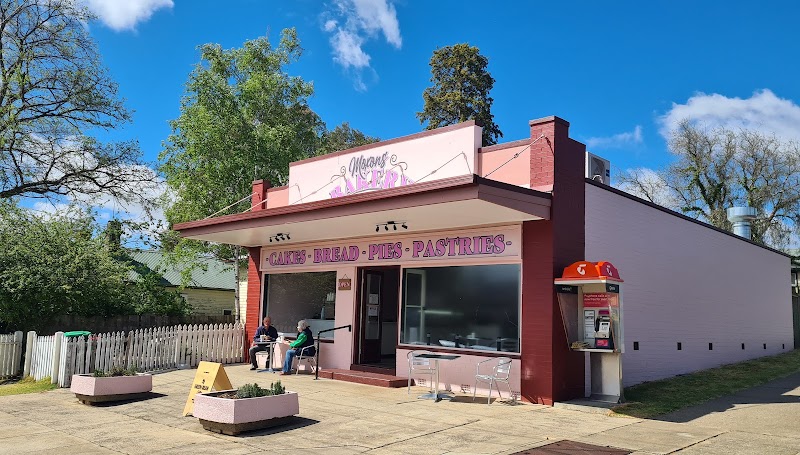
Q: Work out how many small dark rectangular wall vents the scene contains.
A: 6